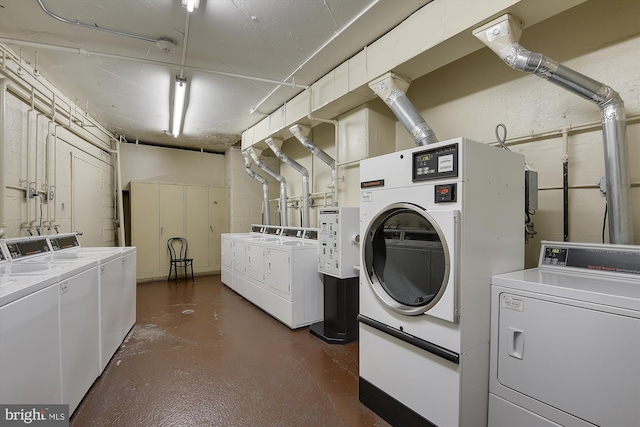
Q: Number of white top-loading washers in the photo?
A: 4